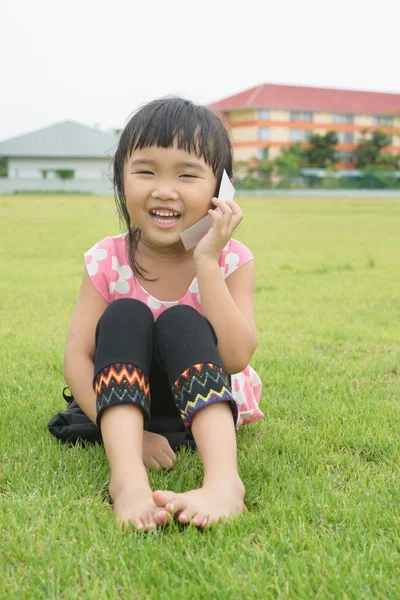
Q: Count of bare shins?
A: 2